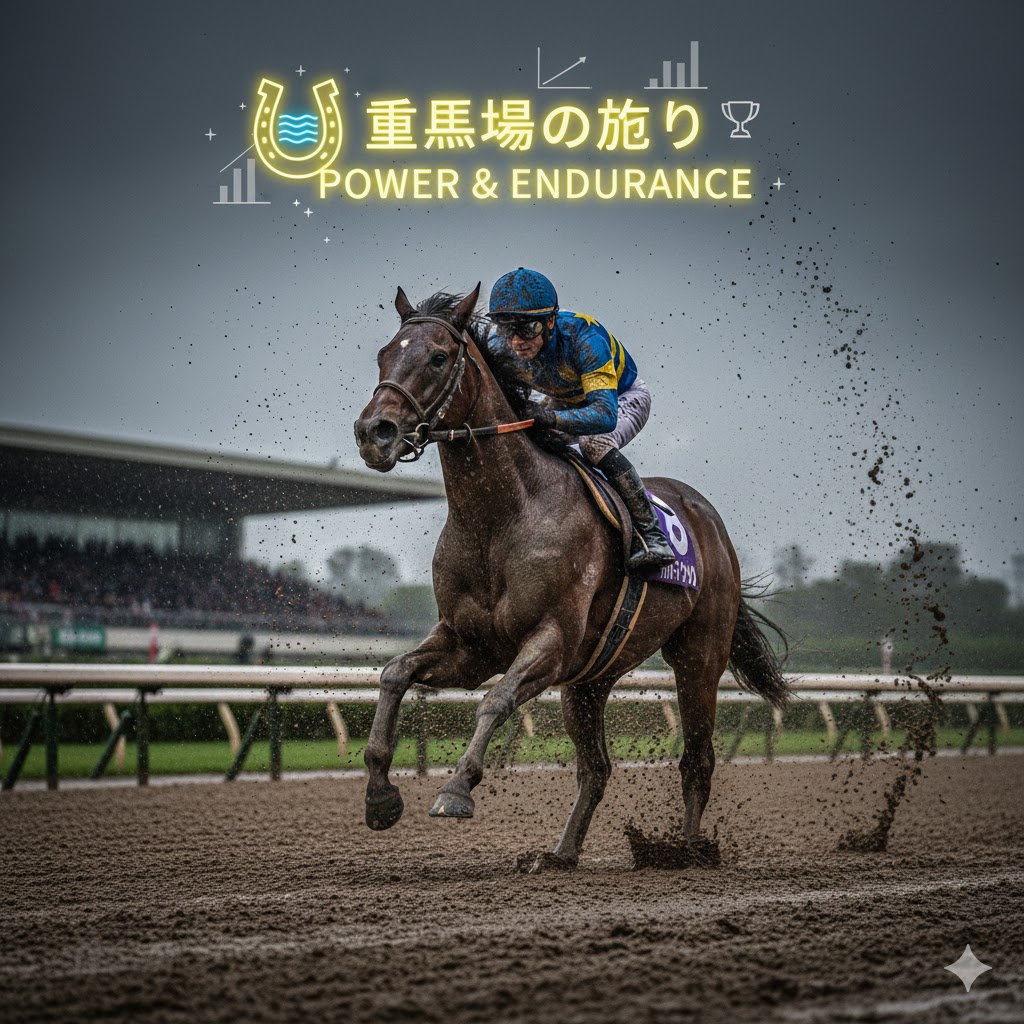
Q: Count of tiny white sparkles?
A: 9